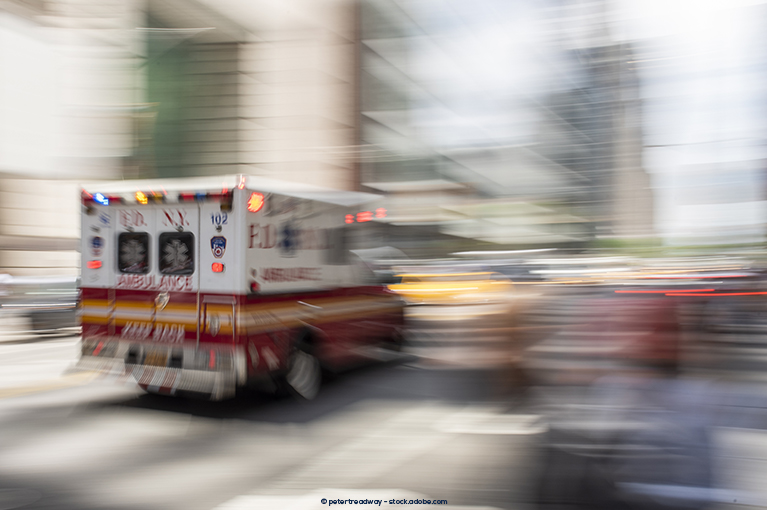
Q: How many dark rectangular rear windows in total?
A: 2